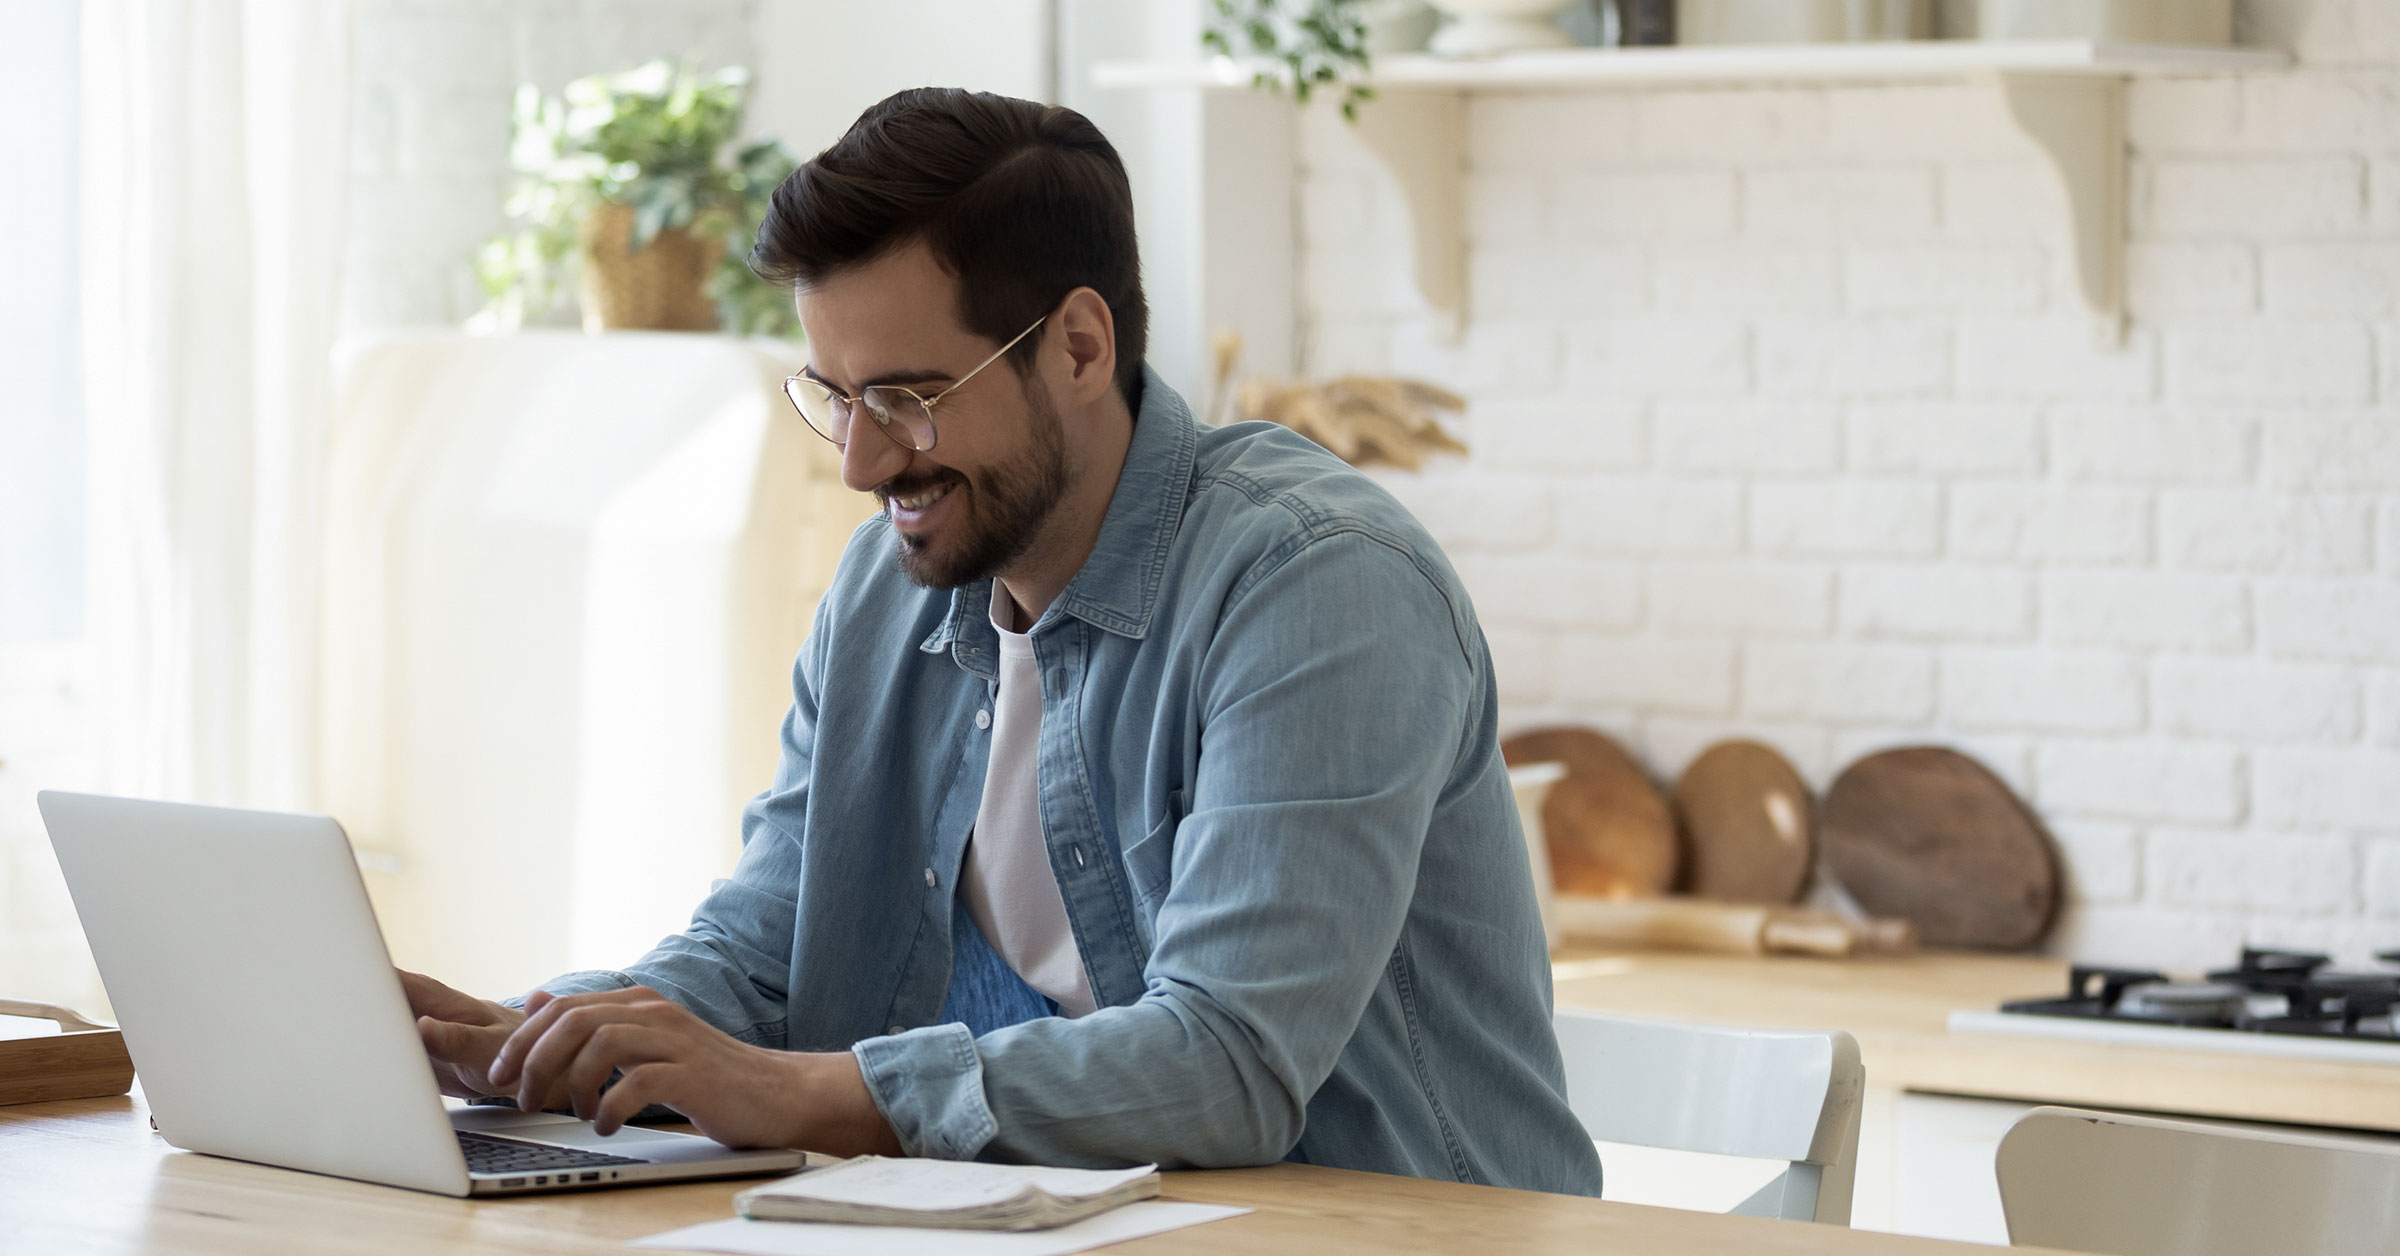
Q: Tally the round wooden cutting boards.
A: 3